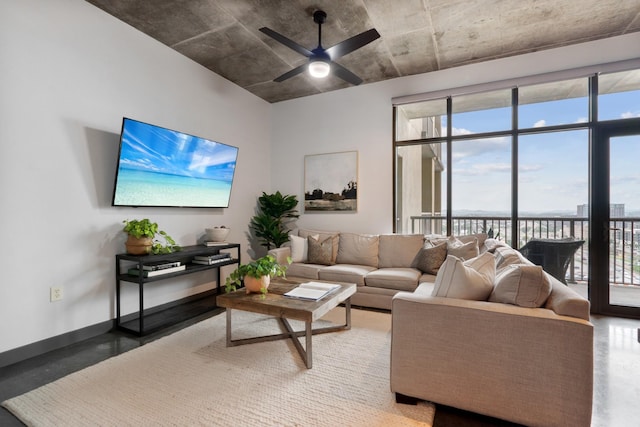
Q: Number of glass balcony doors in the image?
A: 1